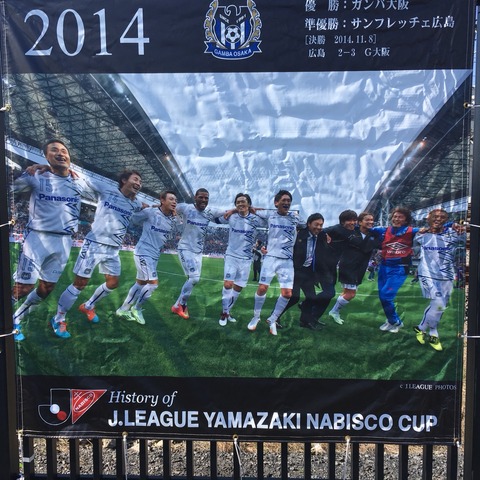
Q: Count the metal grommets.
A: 11